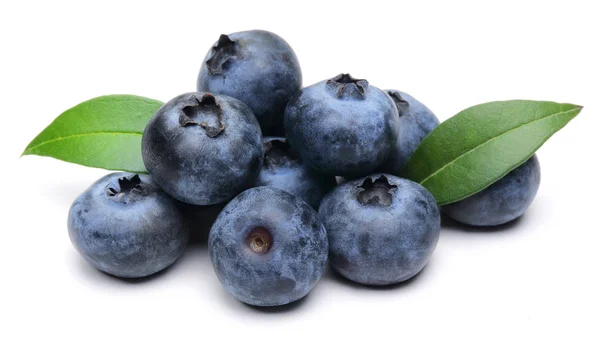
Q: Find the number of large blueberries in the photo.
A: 9